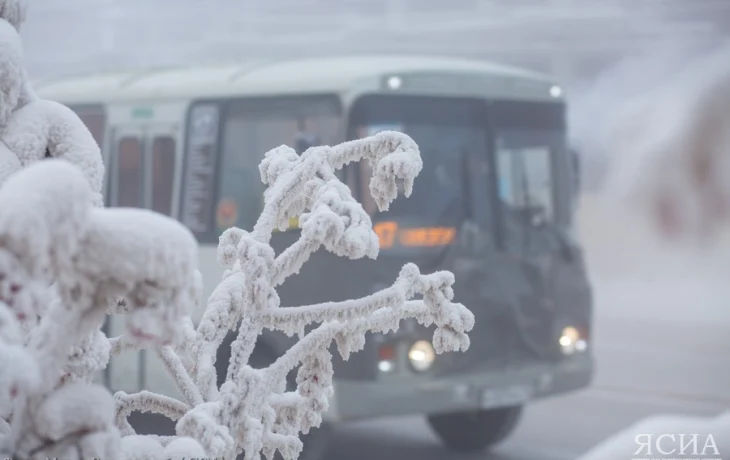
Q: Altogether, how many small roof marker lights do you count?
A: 2